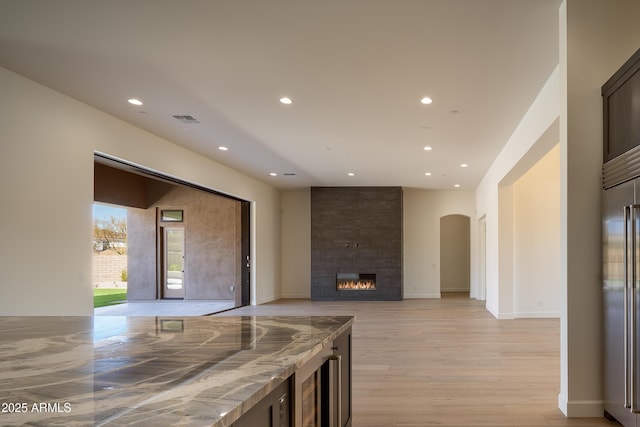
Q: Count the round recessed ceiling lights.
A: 10